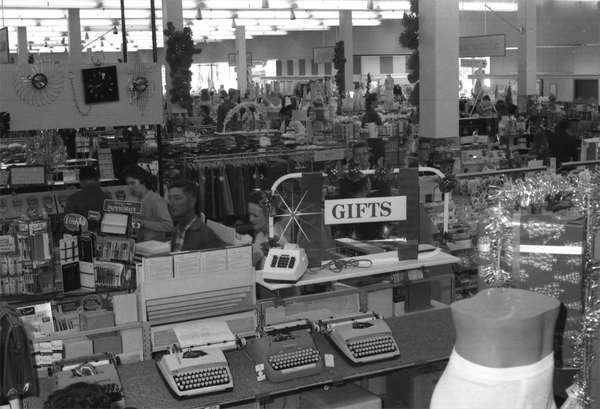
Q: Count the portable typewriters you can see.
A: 4